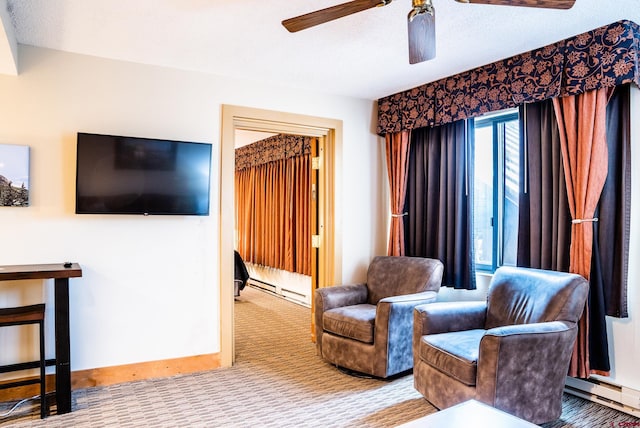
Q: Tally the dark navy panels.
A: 2